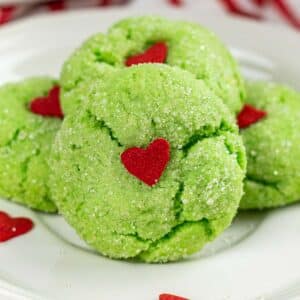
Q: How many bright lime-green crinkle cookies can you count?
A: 4